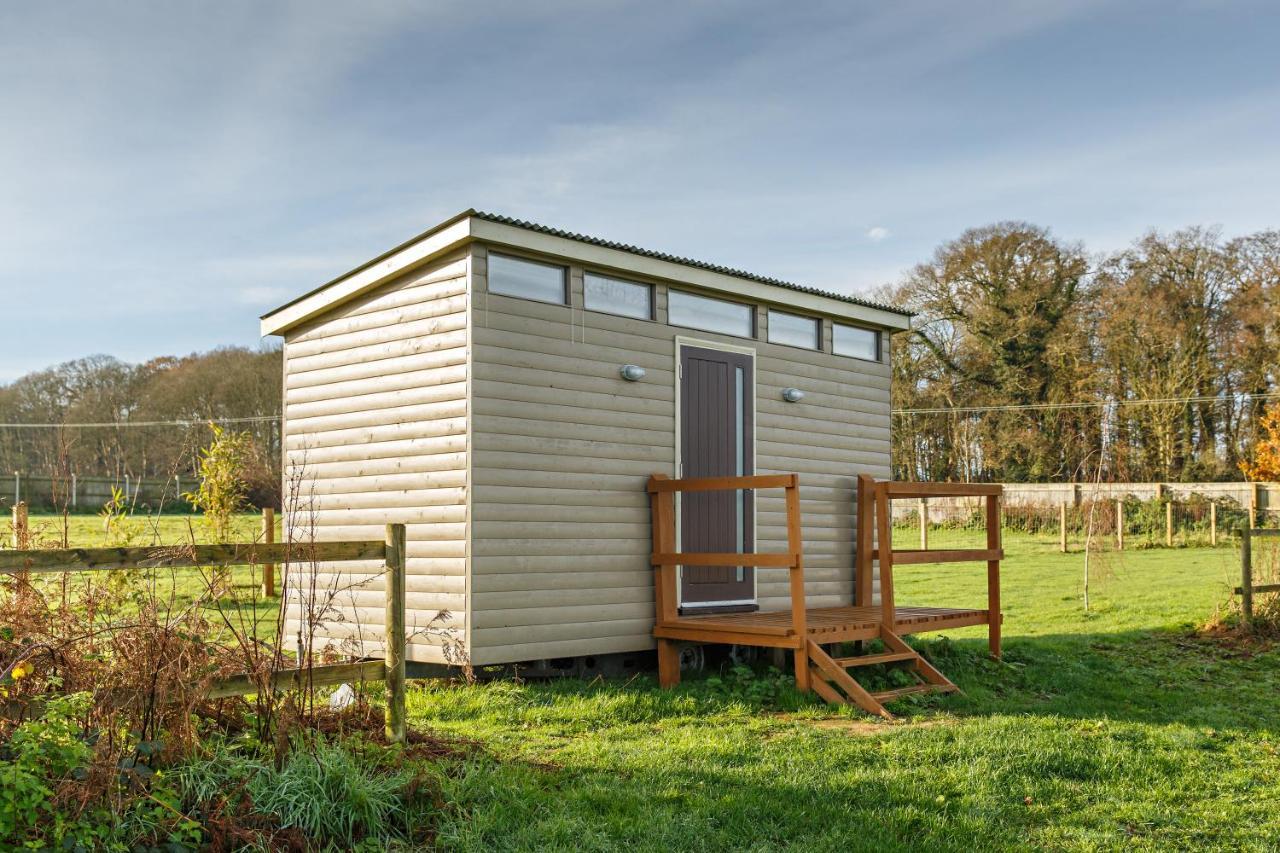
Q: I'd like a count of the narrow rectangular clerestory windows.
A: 5